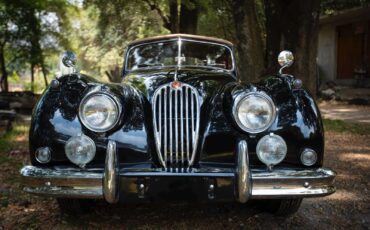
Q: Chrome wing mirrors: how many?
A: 2